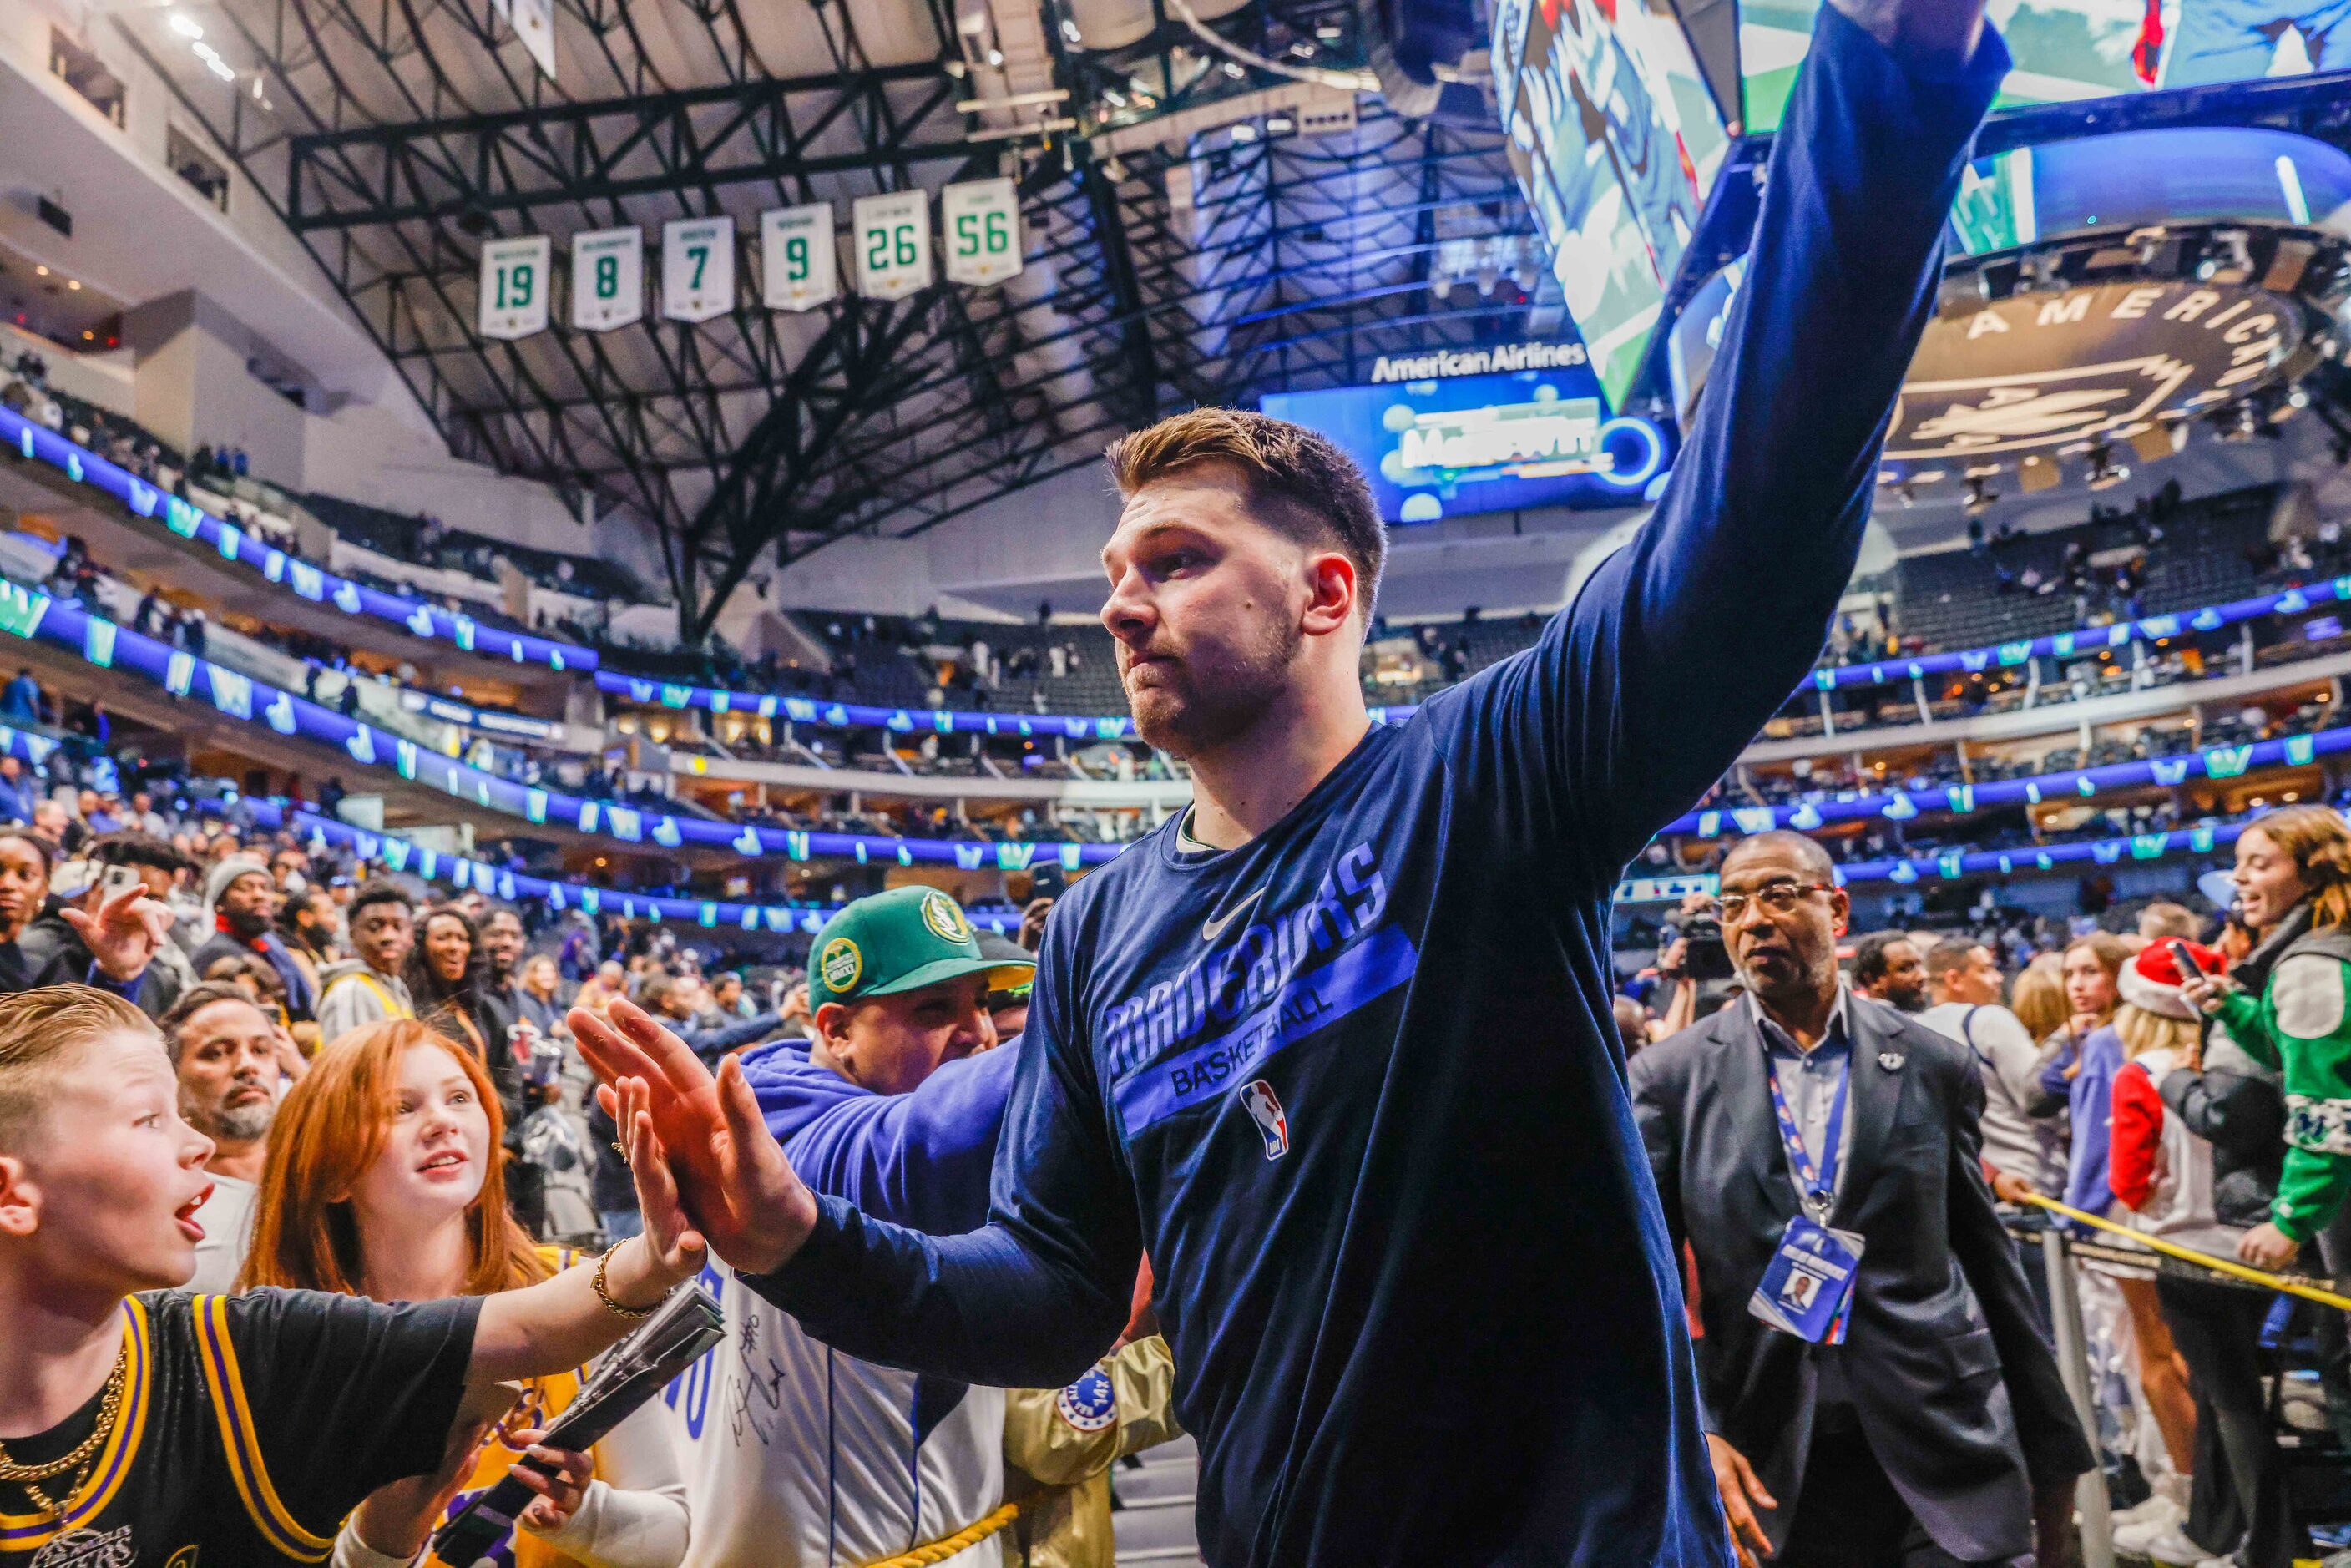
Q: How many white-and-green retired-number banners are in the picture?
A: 6